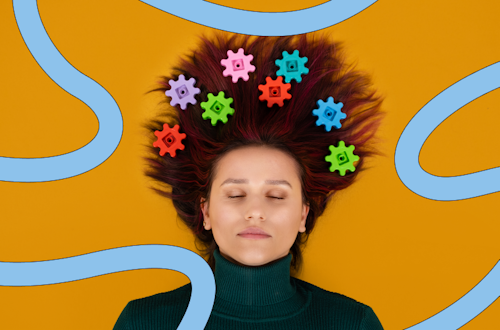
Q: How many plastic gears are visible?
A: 8